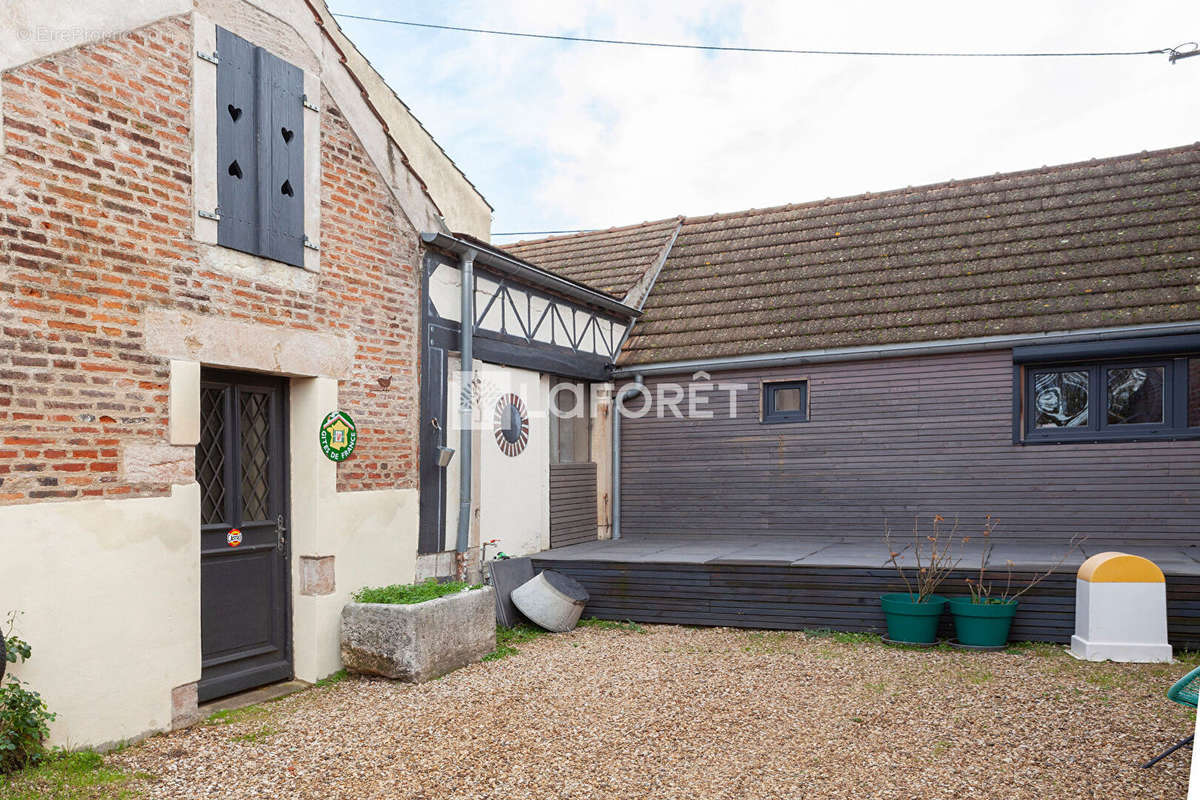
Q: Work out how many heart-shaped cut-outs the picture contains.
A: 4